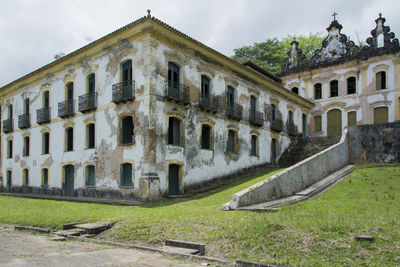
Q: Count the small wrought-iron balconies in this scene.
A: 12